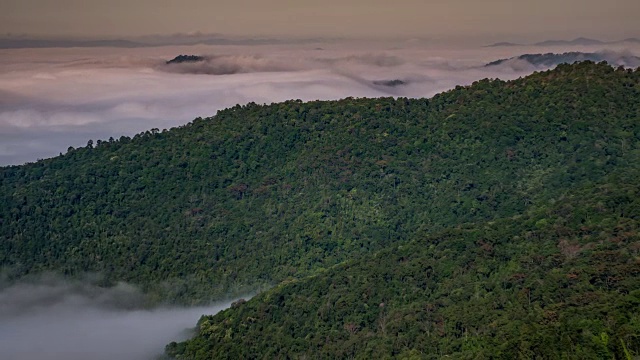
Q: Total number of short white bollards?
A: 0